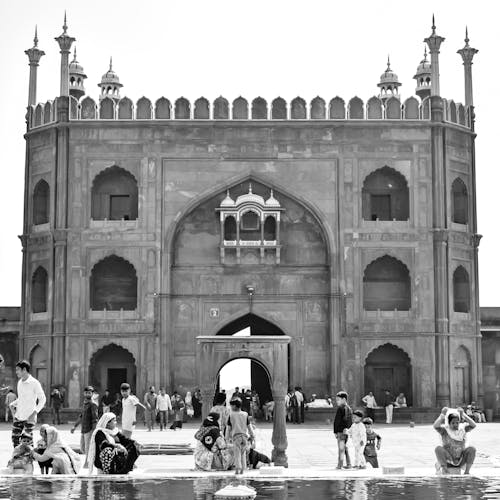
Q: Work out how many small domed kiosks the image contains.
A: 4